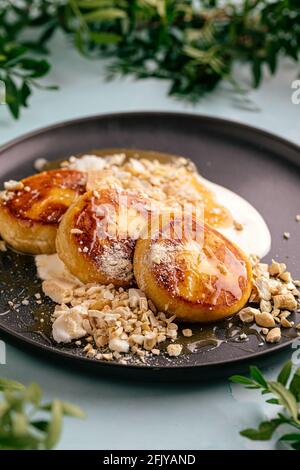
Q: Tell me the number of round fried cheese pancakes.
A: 3